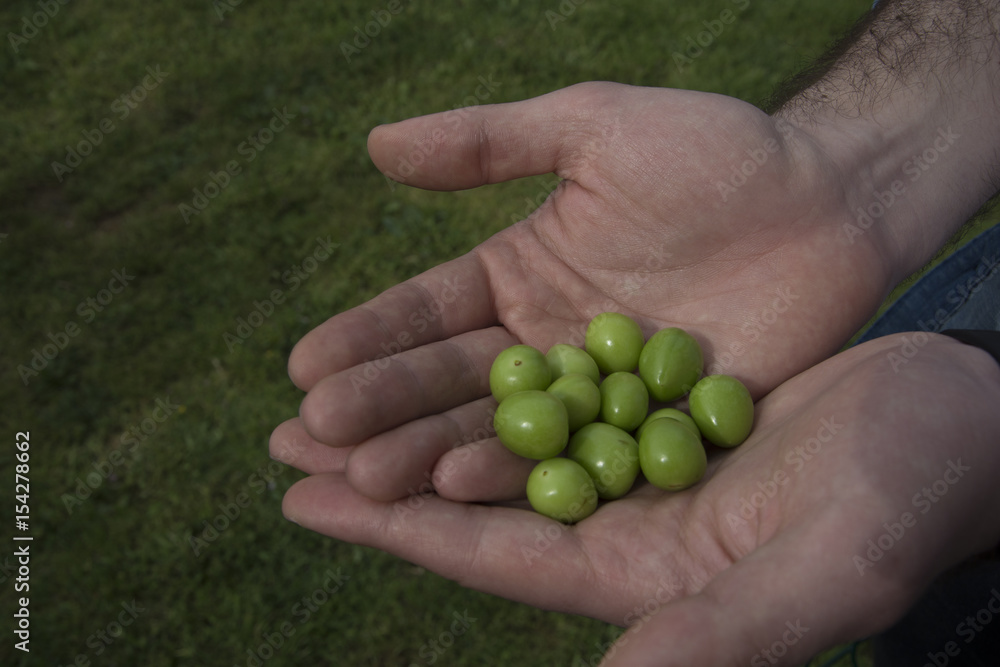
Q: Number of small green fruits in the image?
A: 12